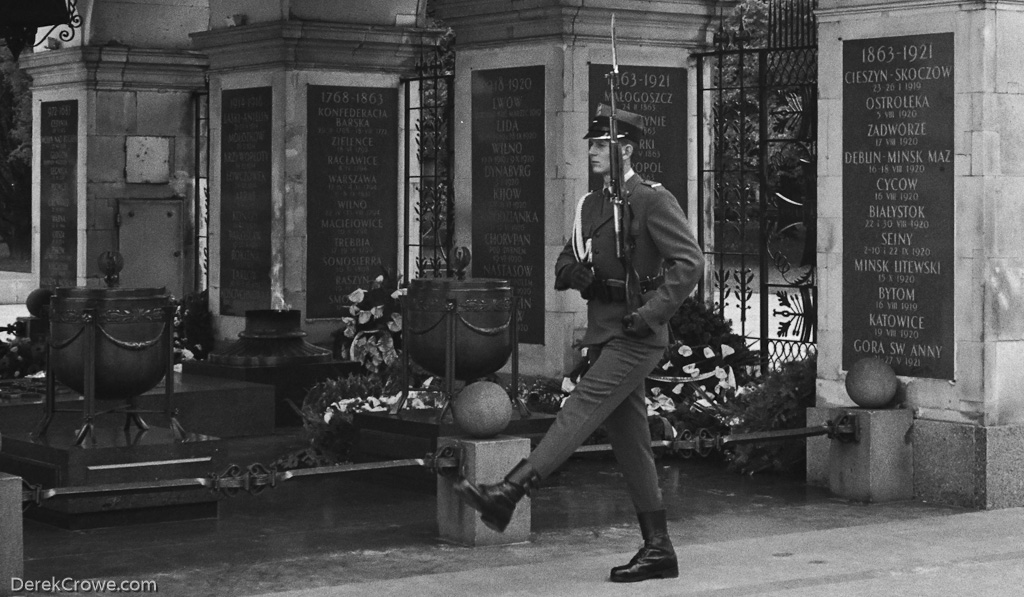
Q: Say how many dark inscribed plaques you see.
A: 6